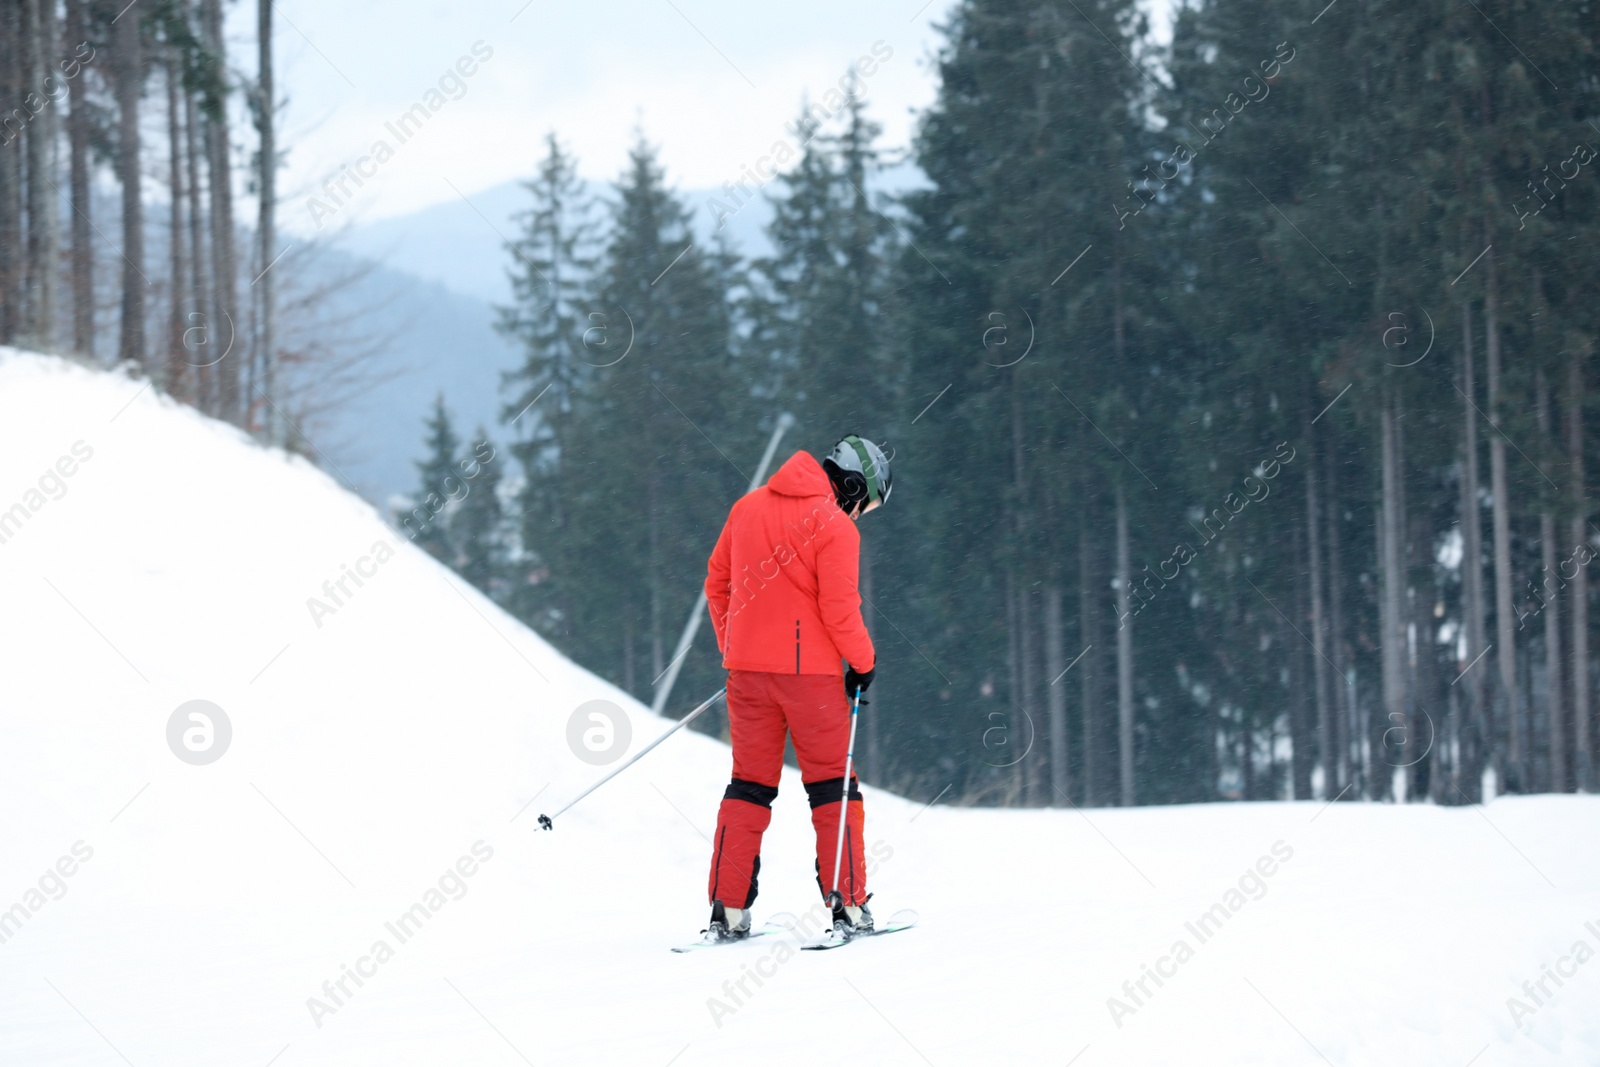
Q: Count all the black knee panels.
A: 2